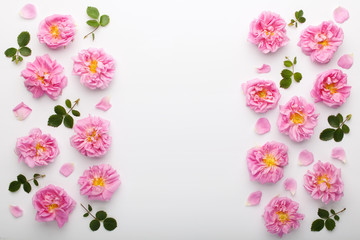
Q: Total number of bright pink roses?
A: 15